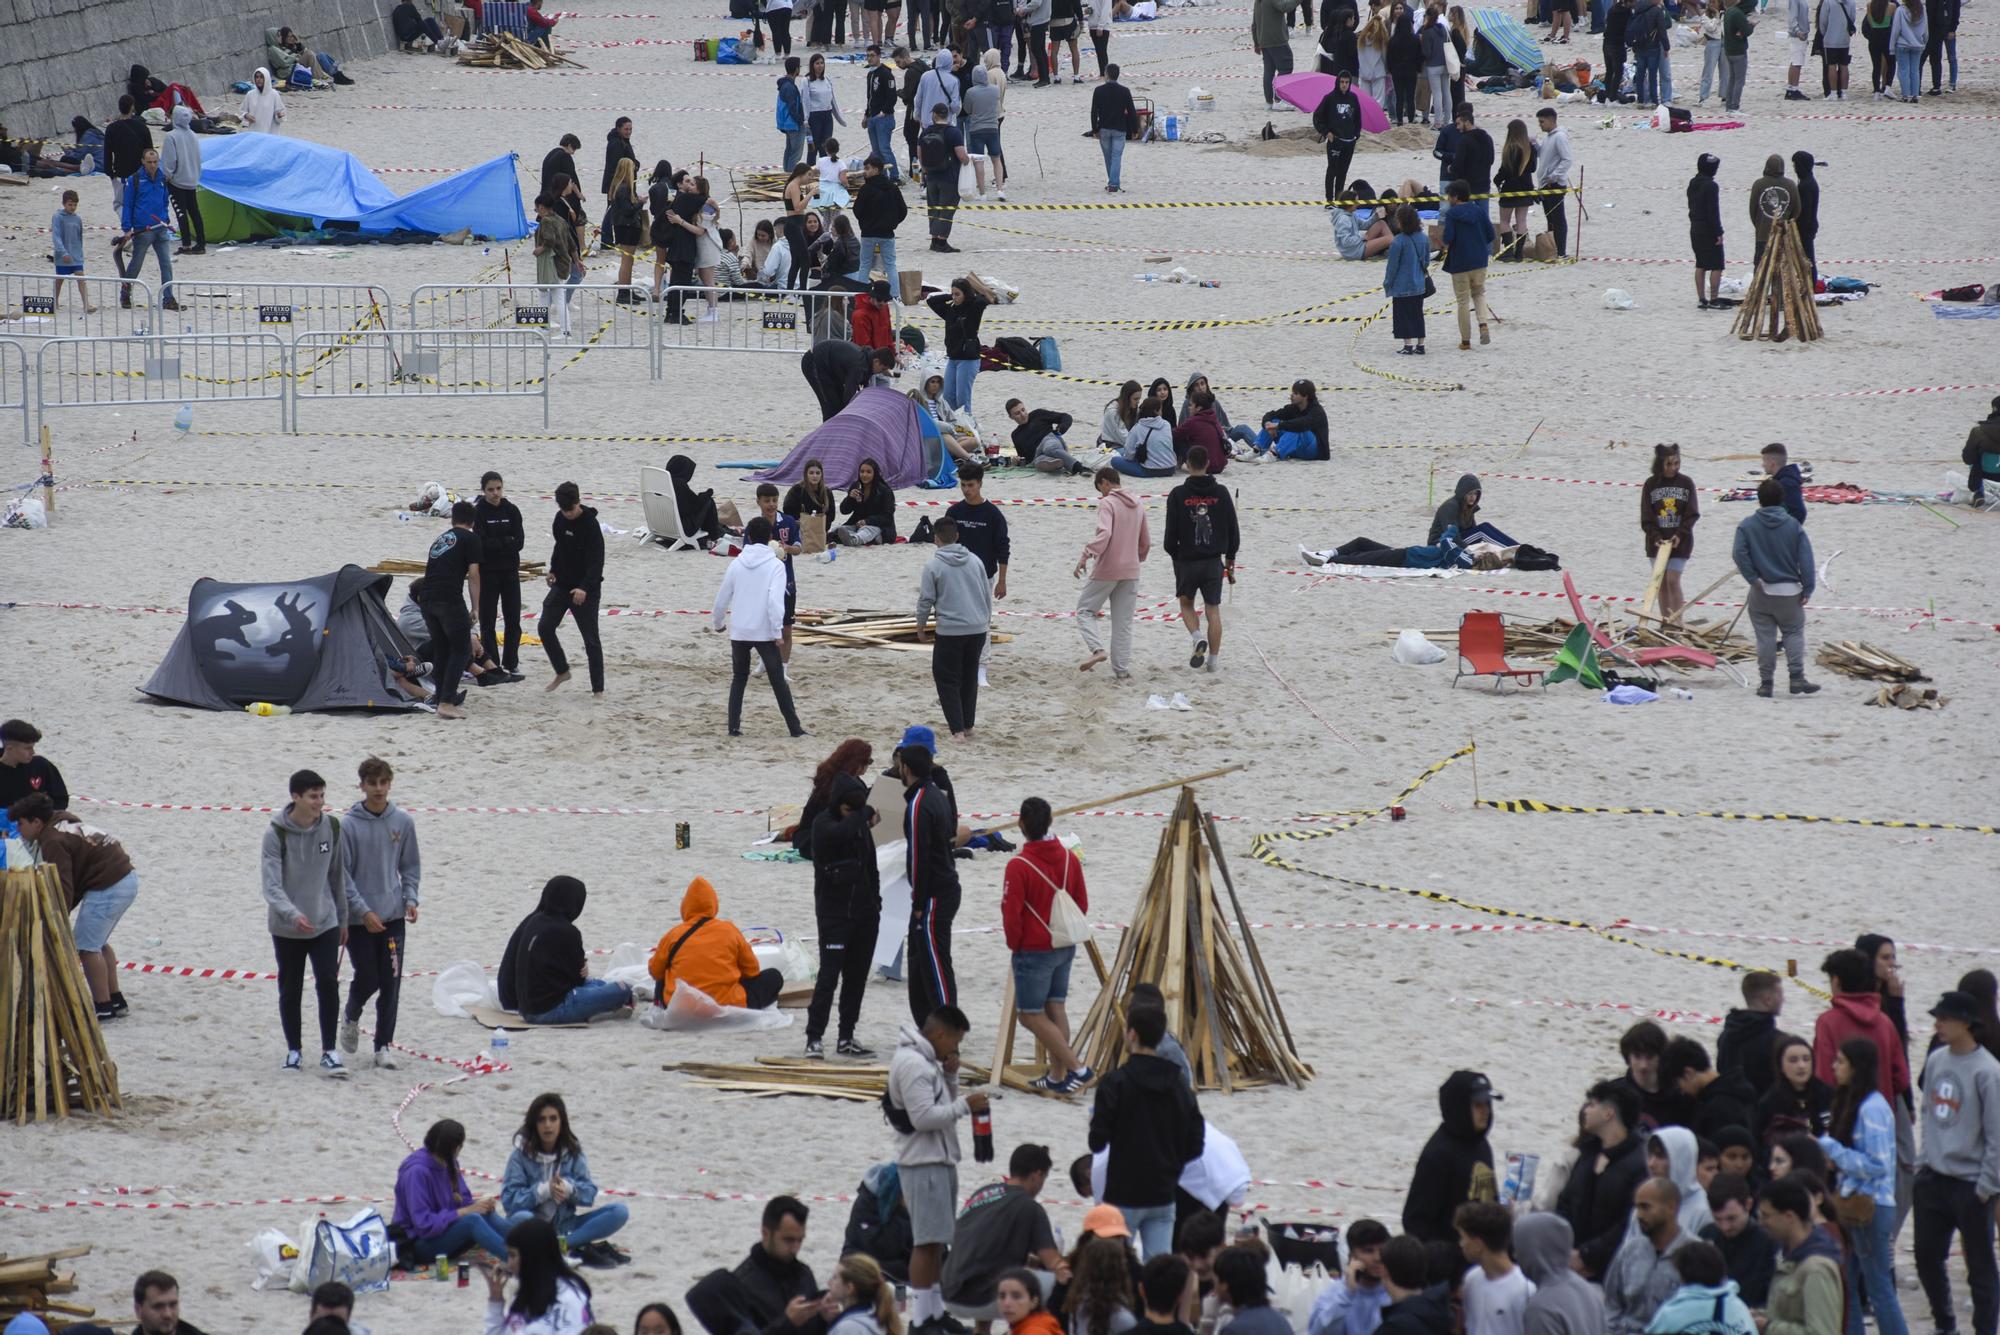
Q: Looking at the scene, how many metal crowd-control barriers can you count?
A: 7